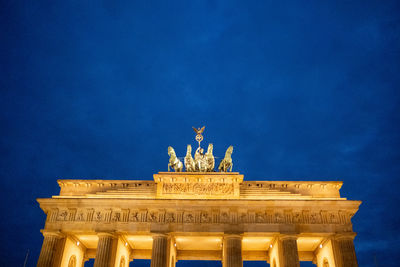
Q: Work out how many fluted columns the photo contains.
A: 6